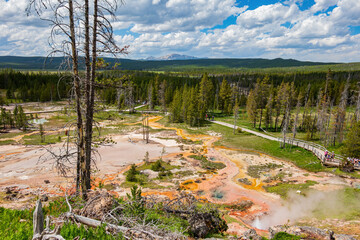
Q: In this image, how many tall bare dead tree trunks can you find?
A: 3